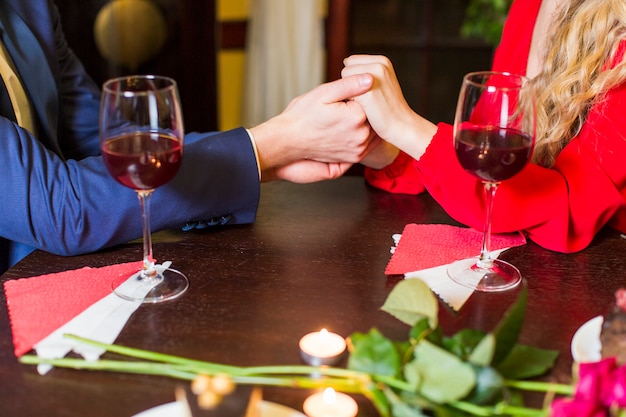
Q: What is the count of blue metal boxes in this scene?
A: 0